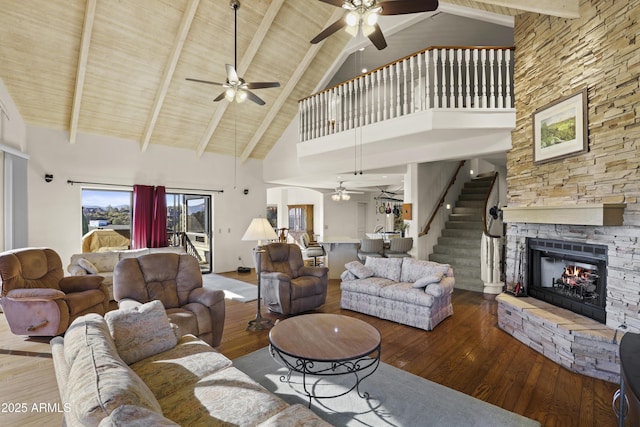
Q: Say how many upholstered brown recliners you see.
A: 3